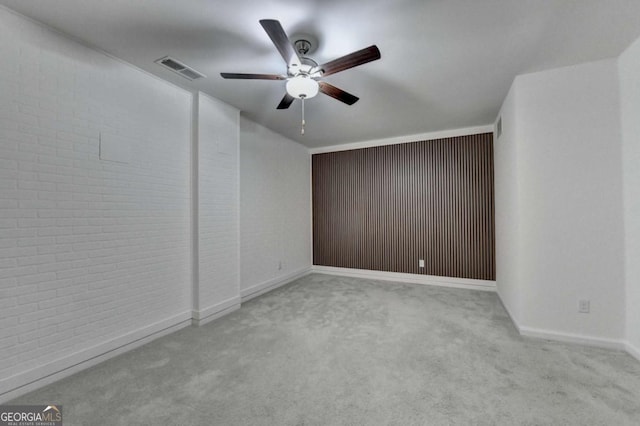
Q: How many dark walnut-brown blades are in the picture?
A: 5